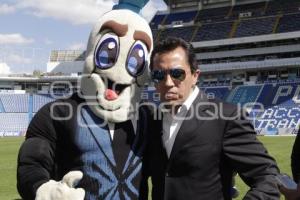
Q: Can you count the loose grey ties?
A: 0